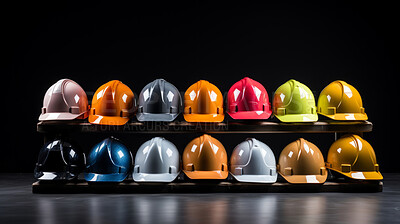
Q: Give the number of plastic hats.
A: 14